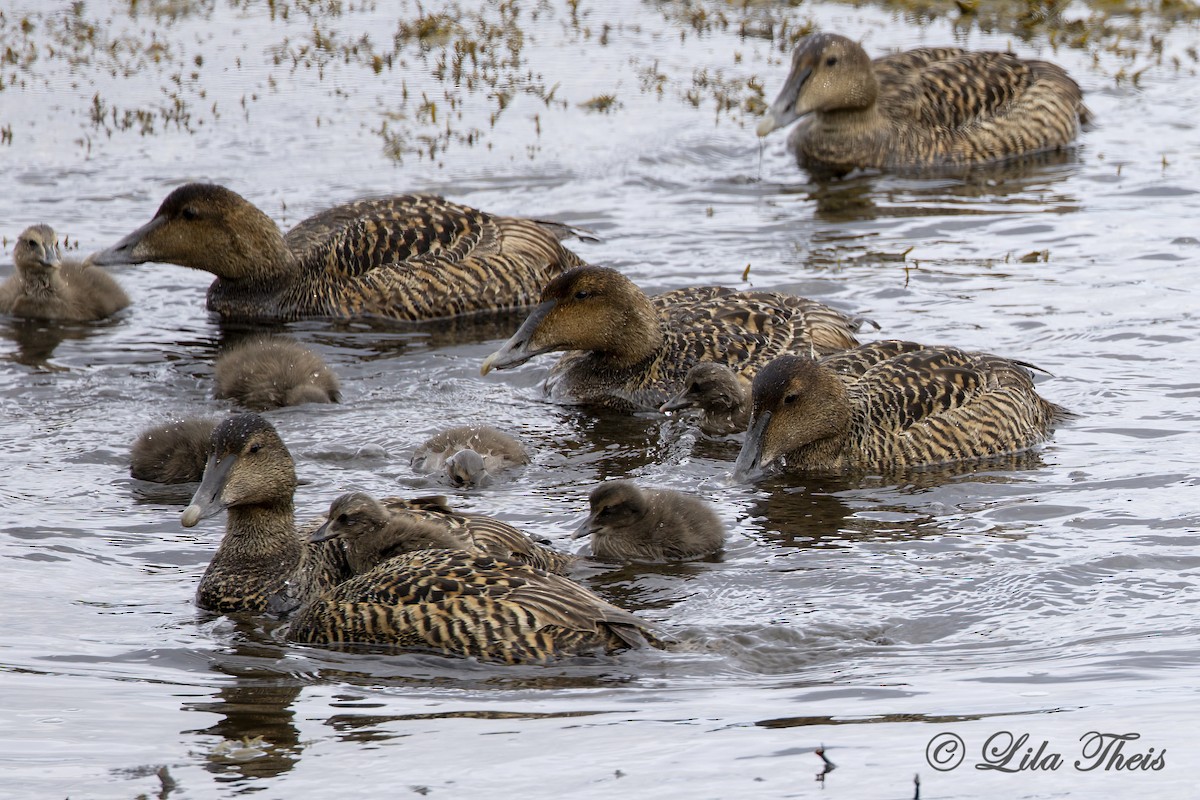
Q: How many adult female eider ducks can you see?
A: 6